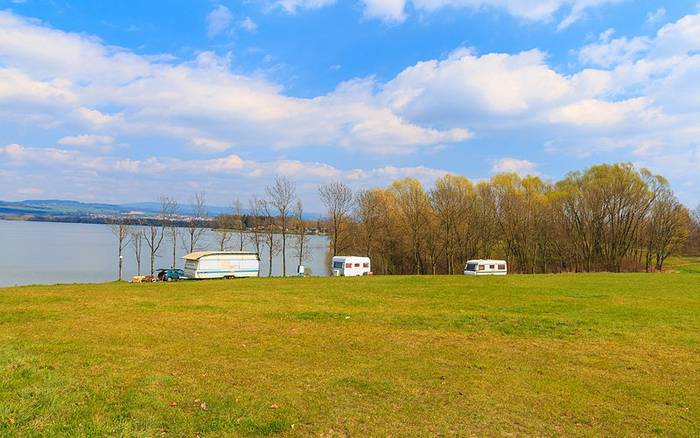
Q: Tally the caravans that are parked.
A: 3